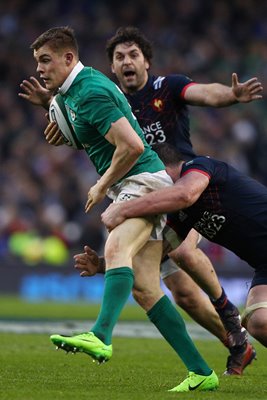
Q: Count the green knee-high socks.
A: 2